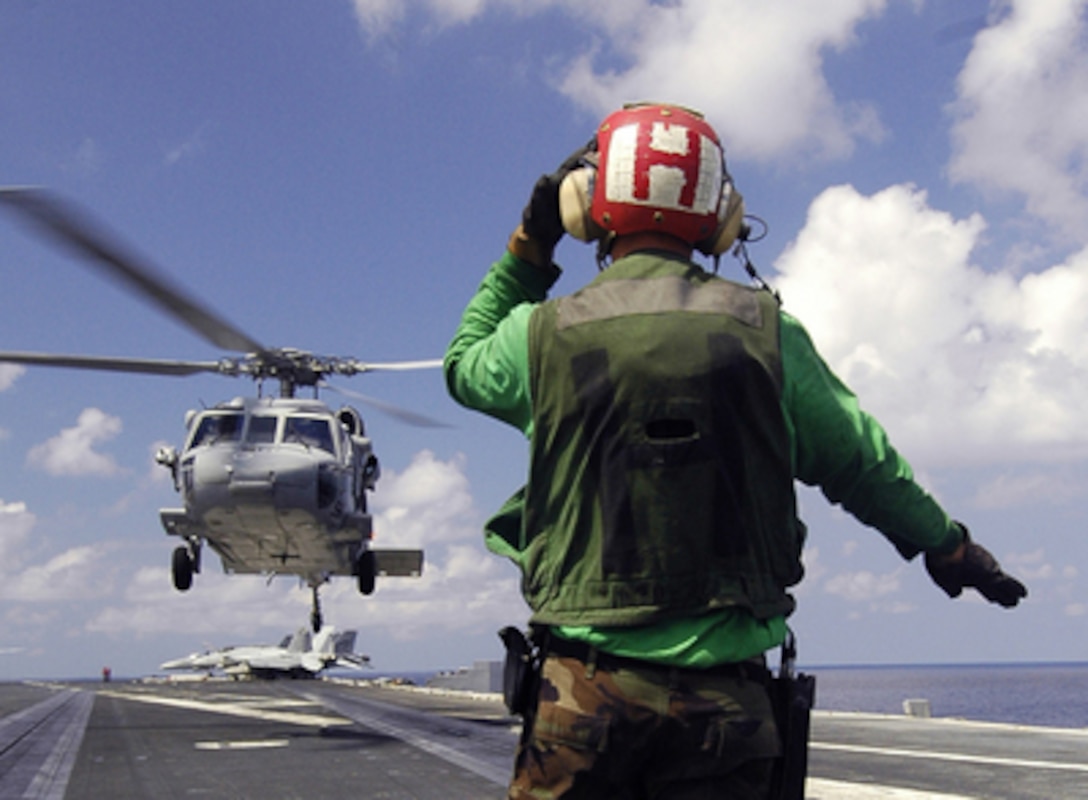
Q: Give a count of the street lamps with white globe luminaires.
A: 0